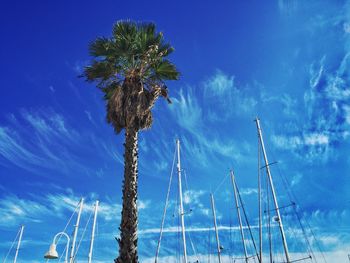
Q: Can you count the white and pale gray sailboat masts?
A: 7